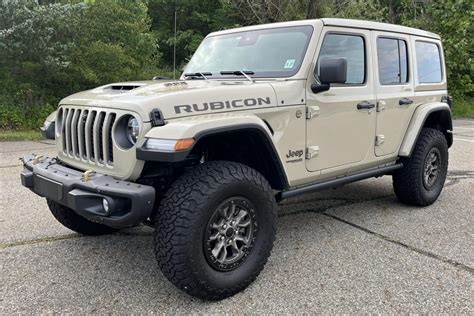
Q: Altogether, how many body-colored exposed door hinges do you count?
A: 4